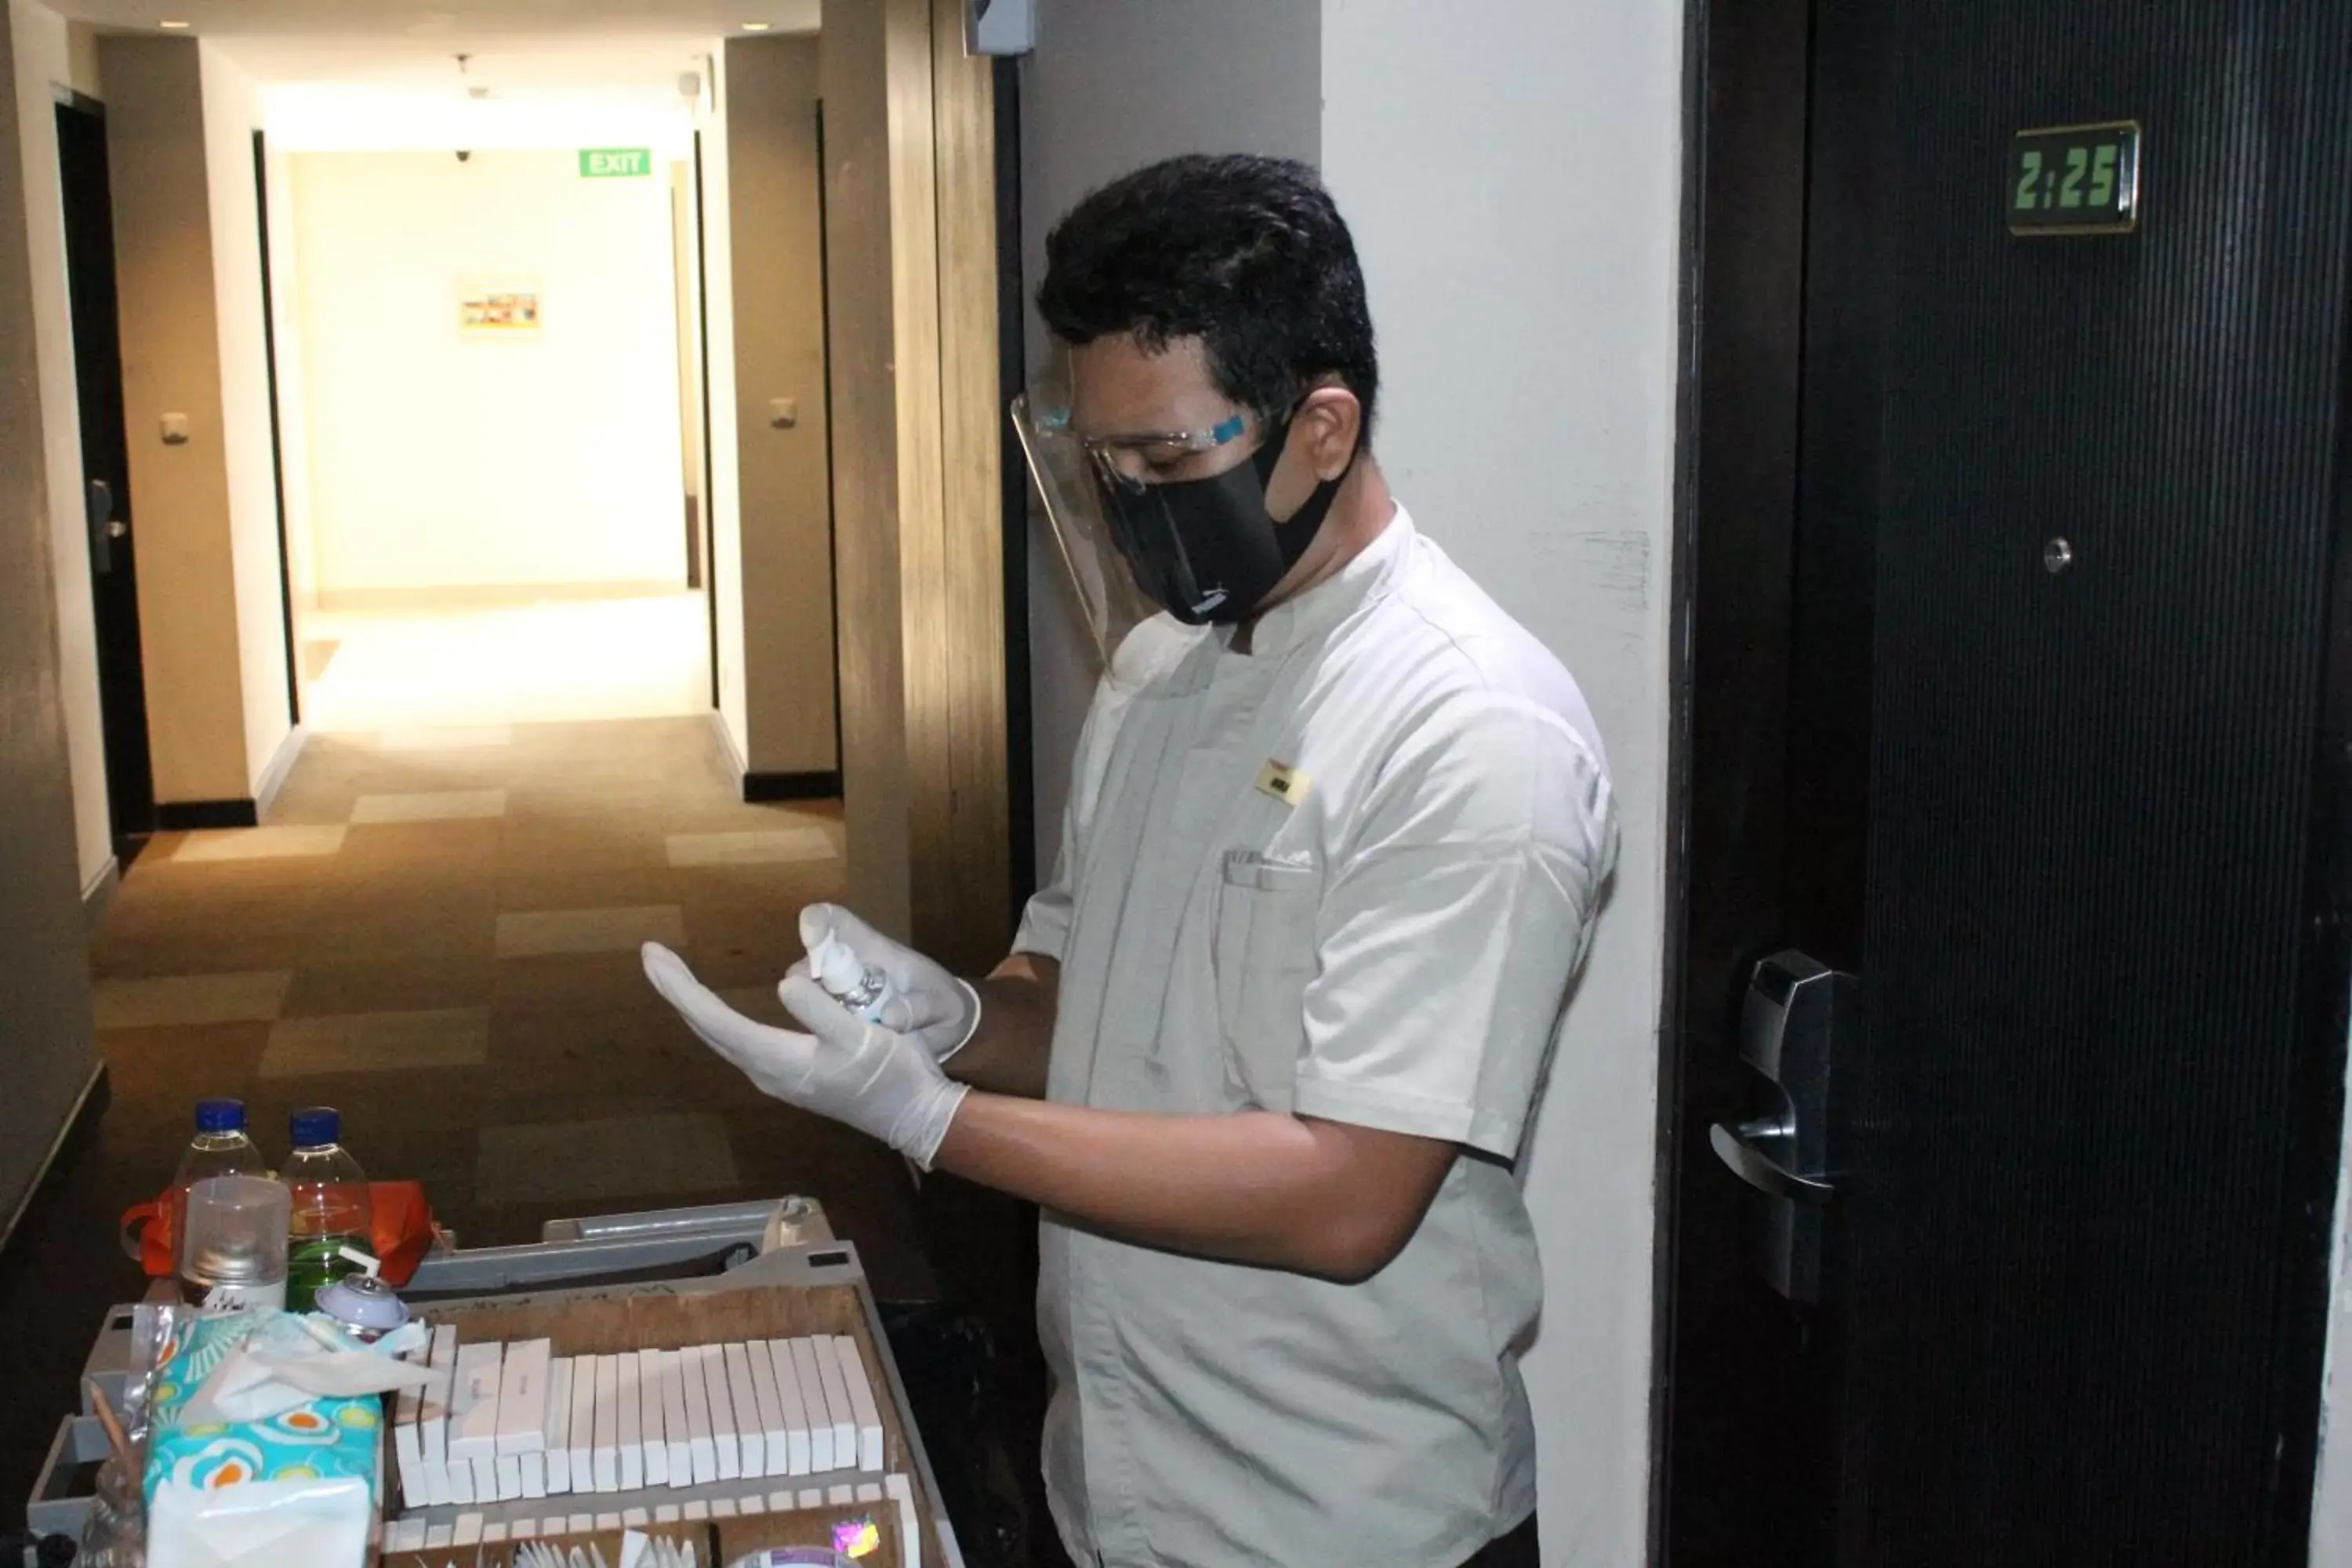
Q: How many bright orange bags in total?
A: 1